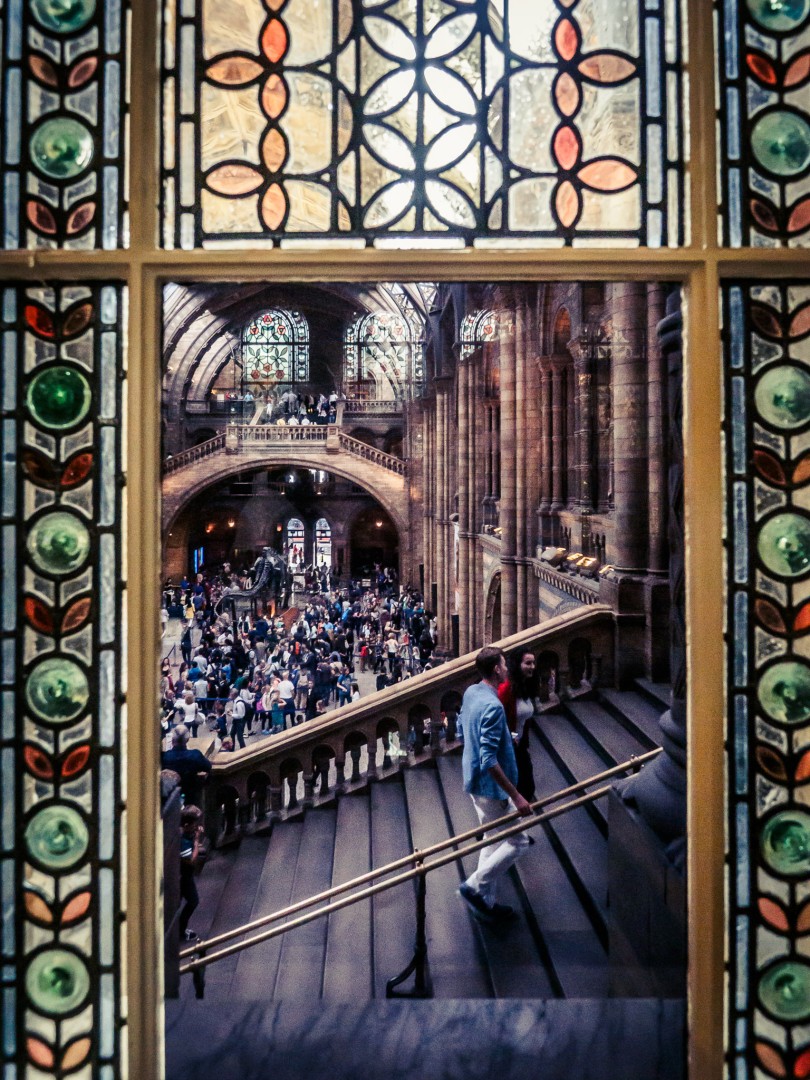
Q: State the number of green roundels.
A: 14